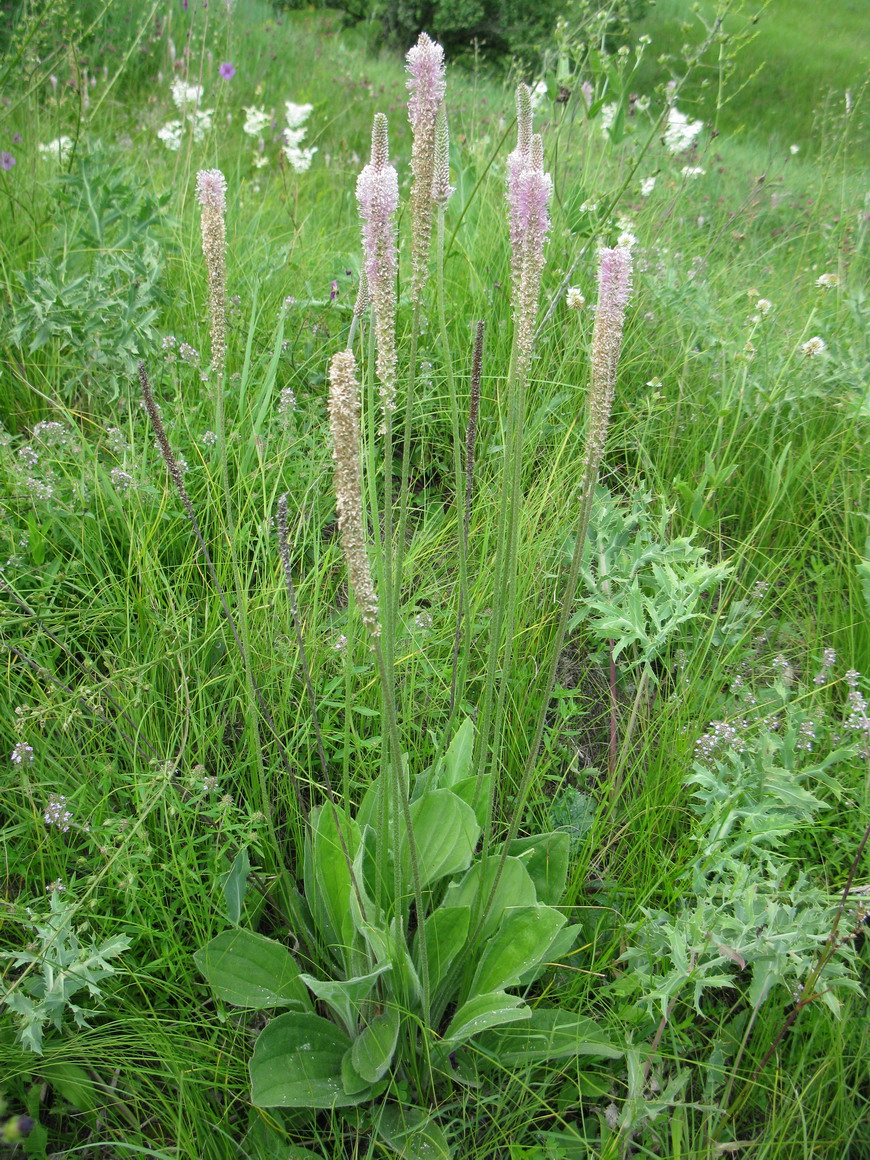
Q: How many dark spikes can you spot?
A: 3